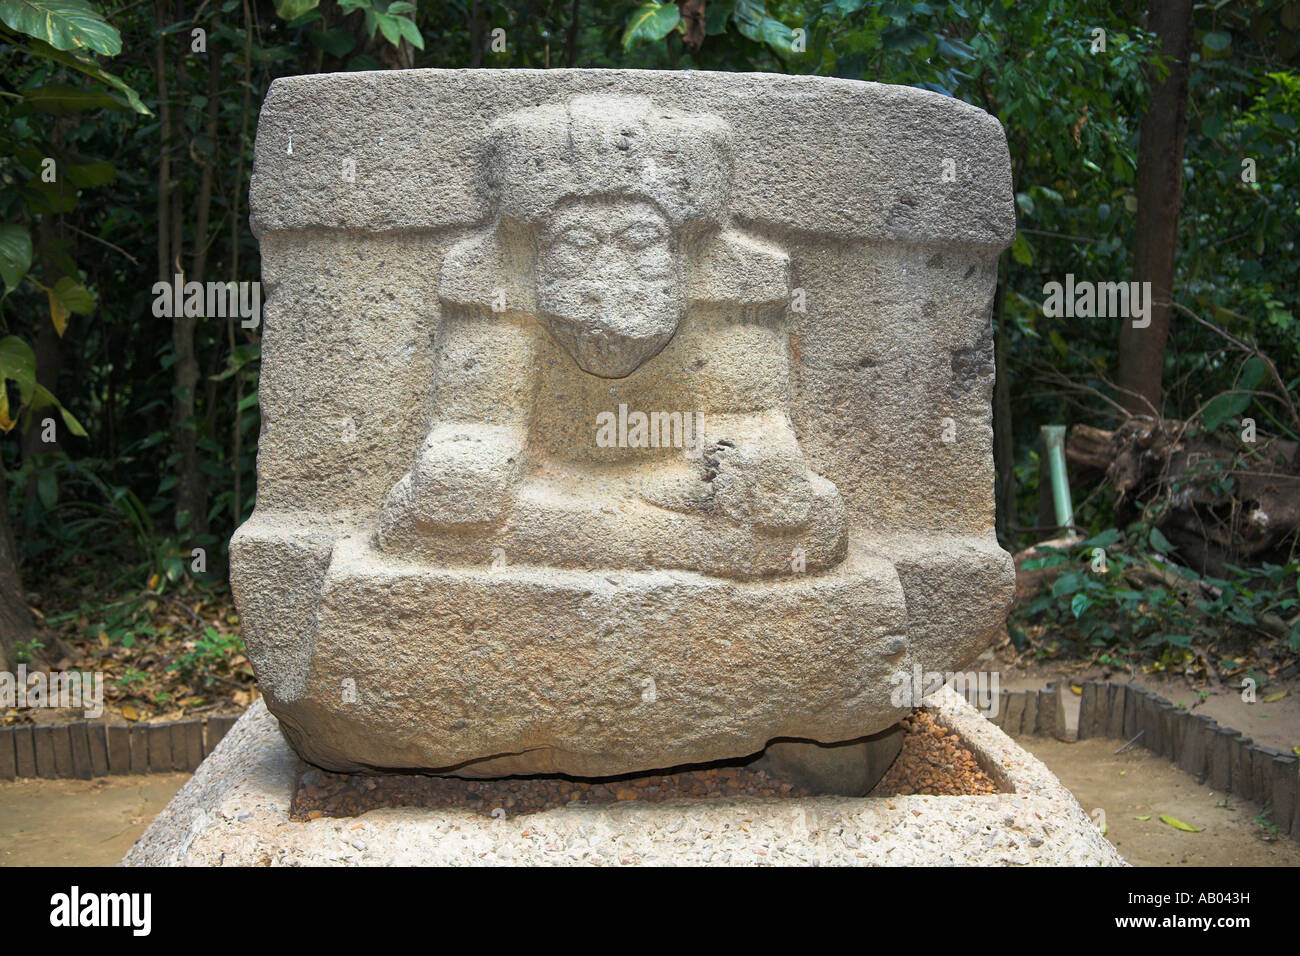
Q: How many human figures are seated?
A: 1